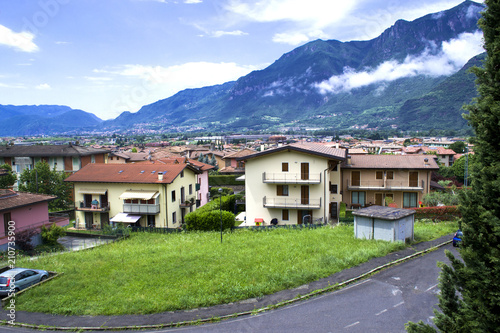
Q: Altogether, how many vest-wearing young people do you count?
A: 0